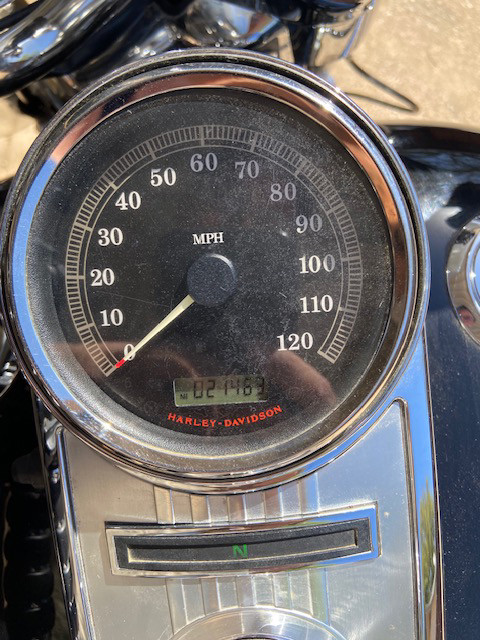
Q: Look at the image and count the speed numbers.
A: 13